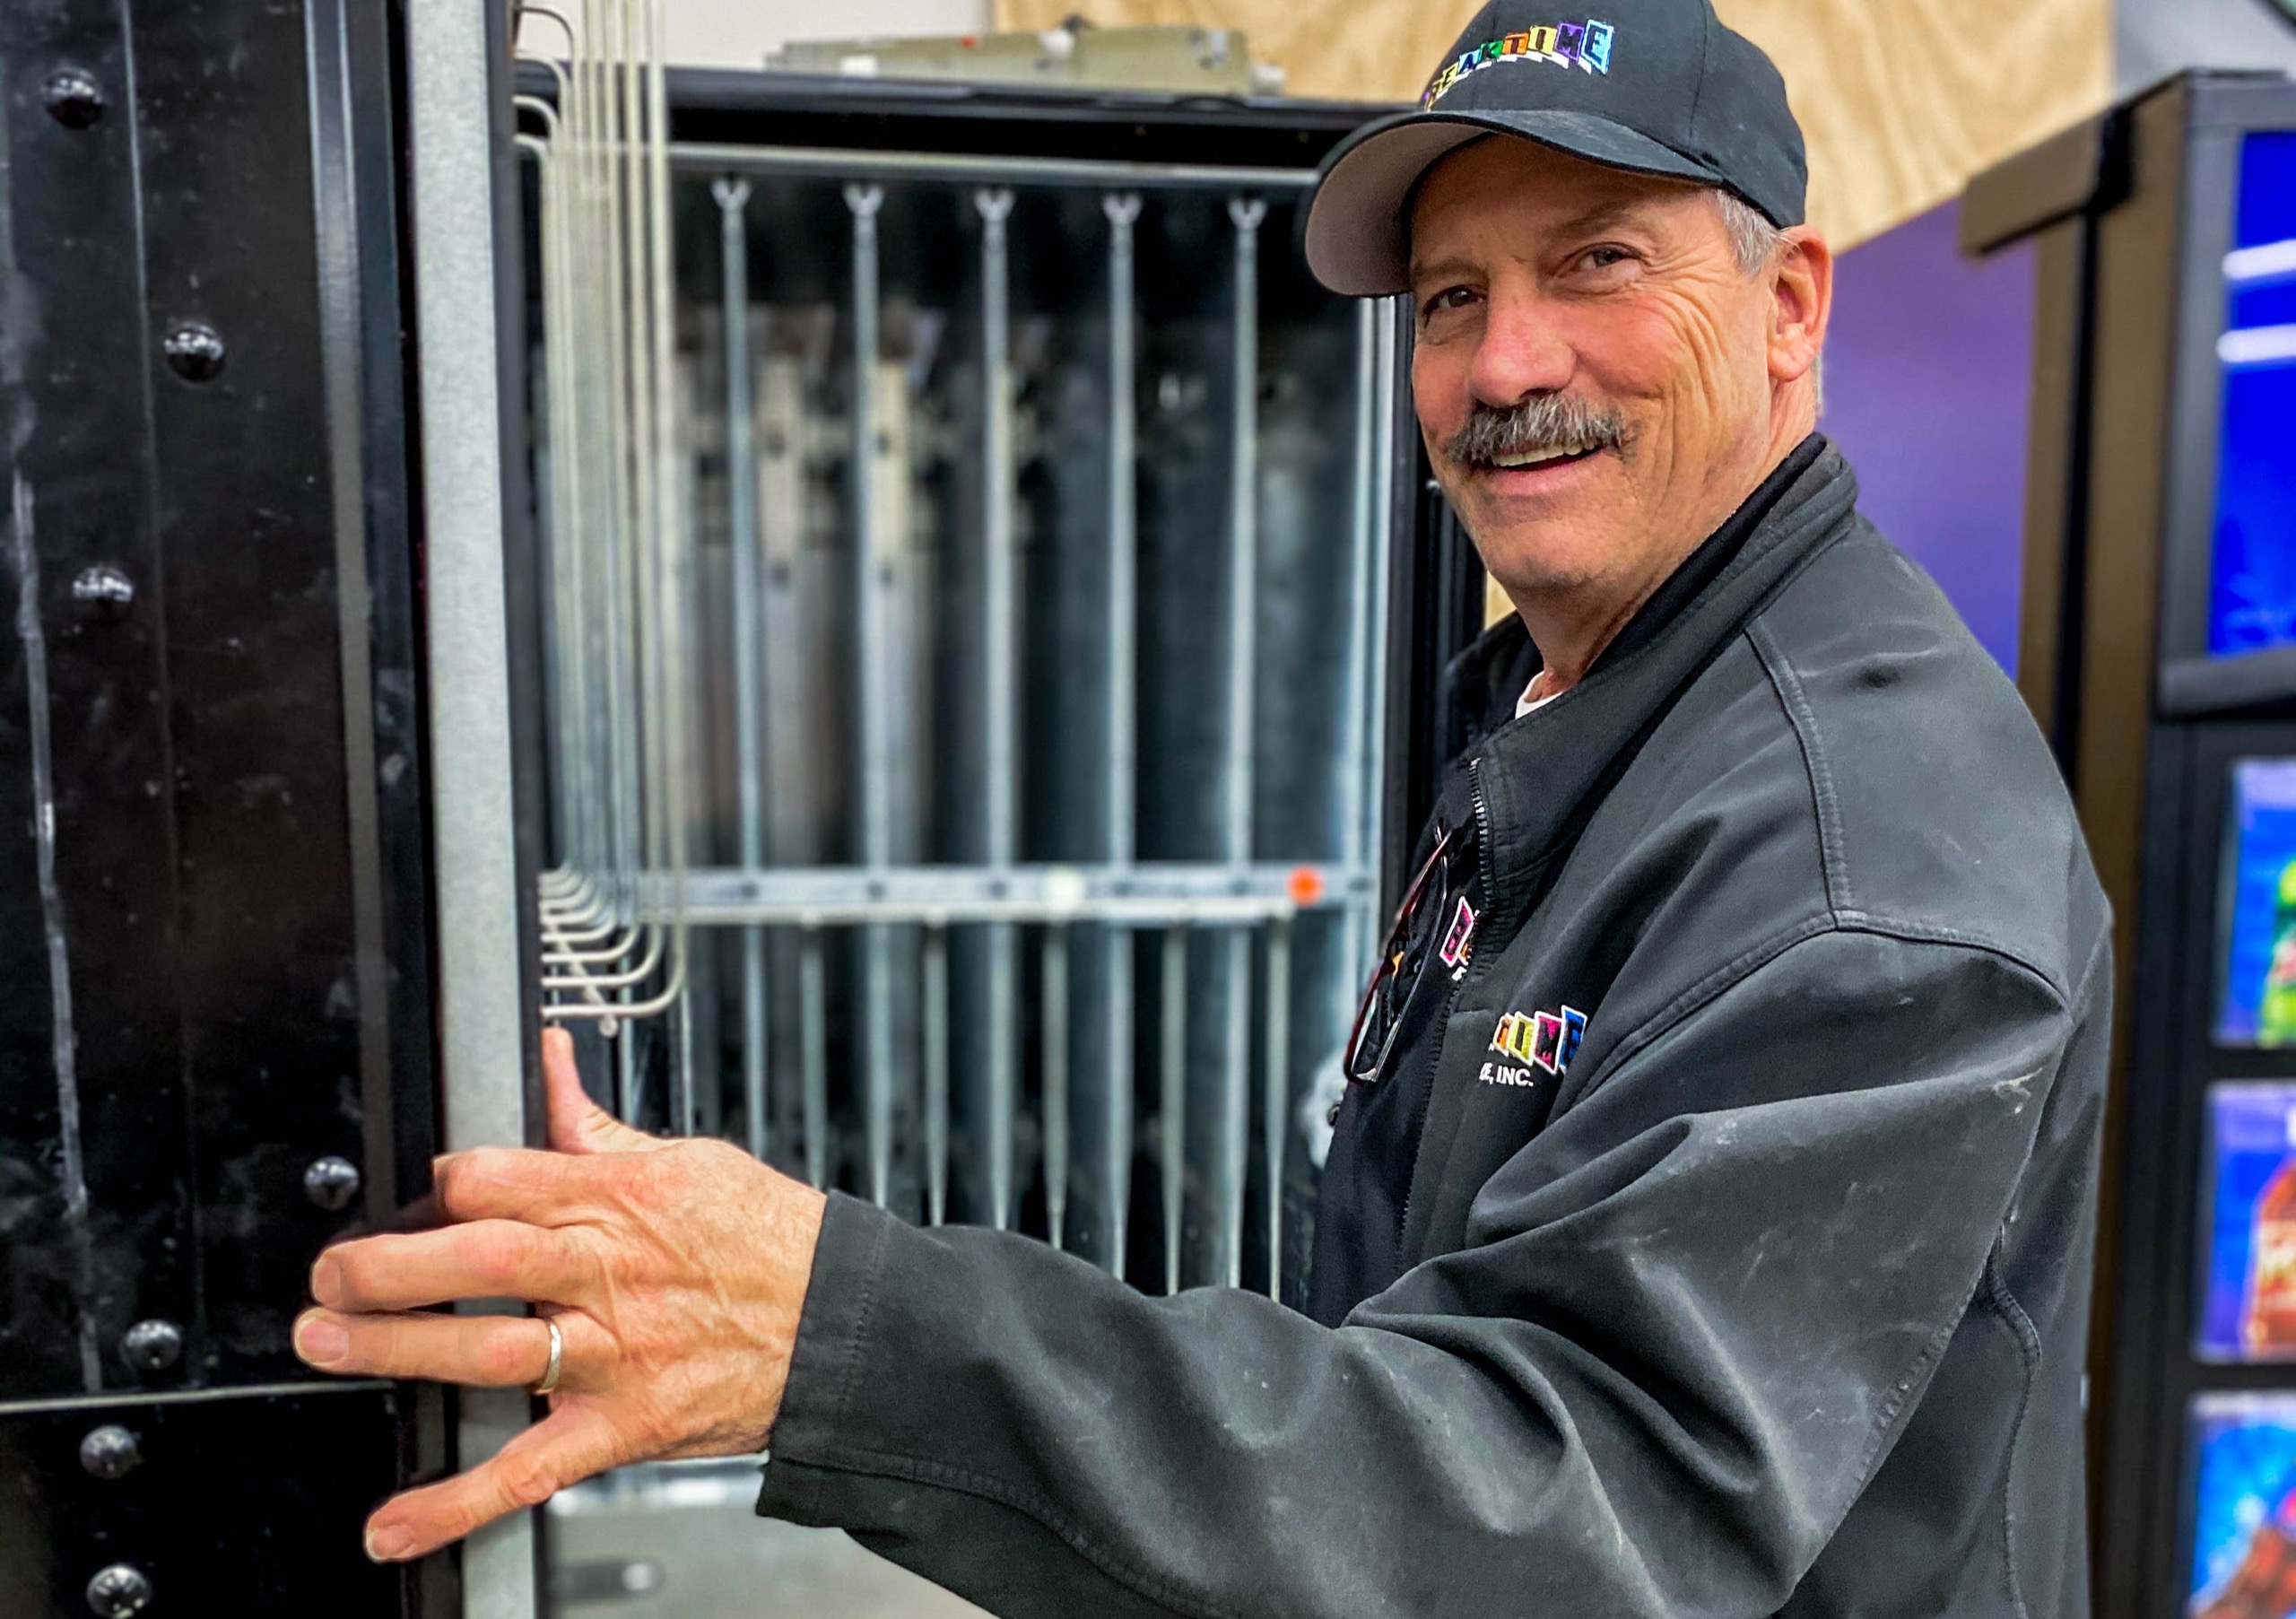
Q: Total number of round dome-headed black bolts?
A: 7